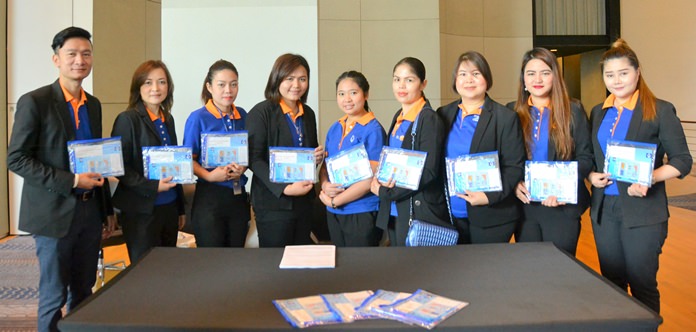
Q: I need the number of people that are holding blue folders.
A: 9